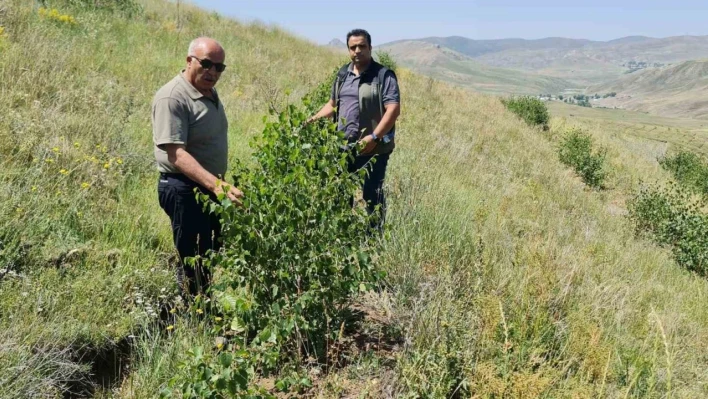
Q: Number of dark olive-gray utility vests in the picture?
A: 1